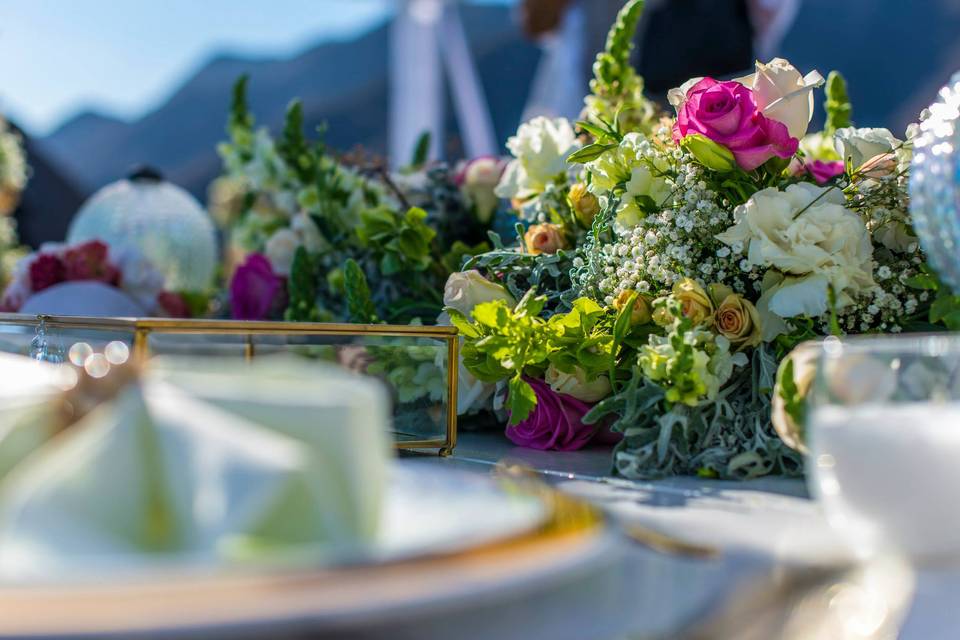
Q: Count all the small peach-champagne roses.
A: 5